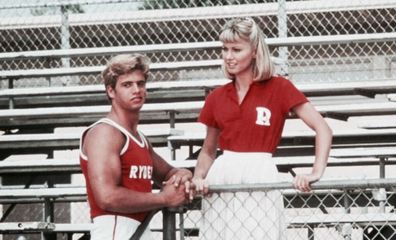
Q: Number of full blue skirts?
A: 0